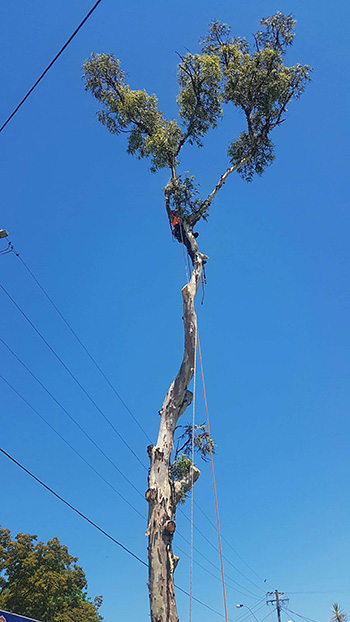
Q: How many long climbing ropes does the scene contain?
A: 2